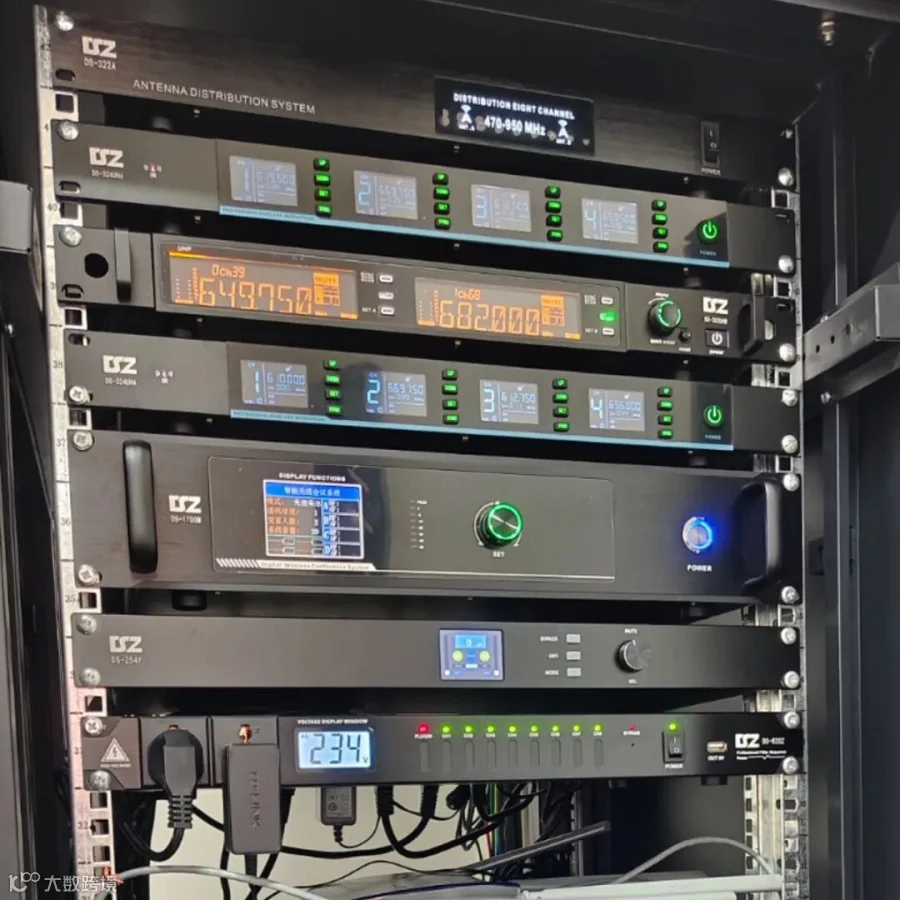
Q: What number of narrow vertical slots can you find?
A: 9